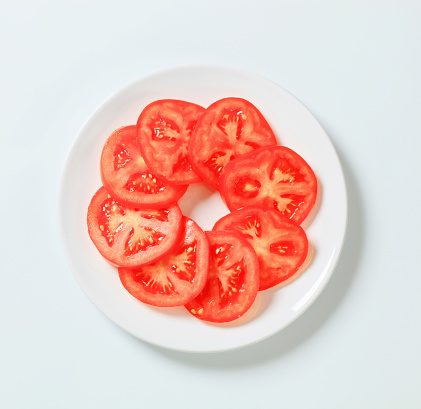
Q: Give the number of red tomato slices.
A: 8